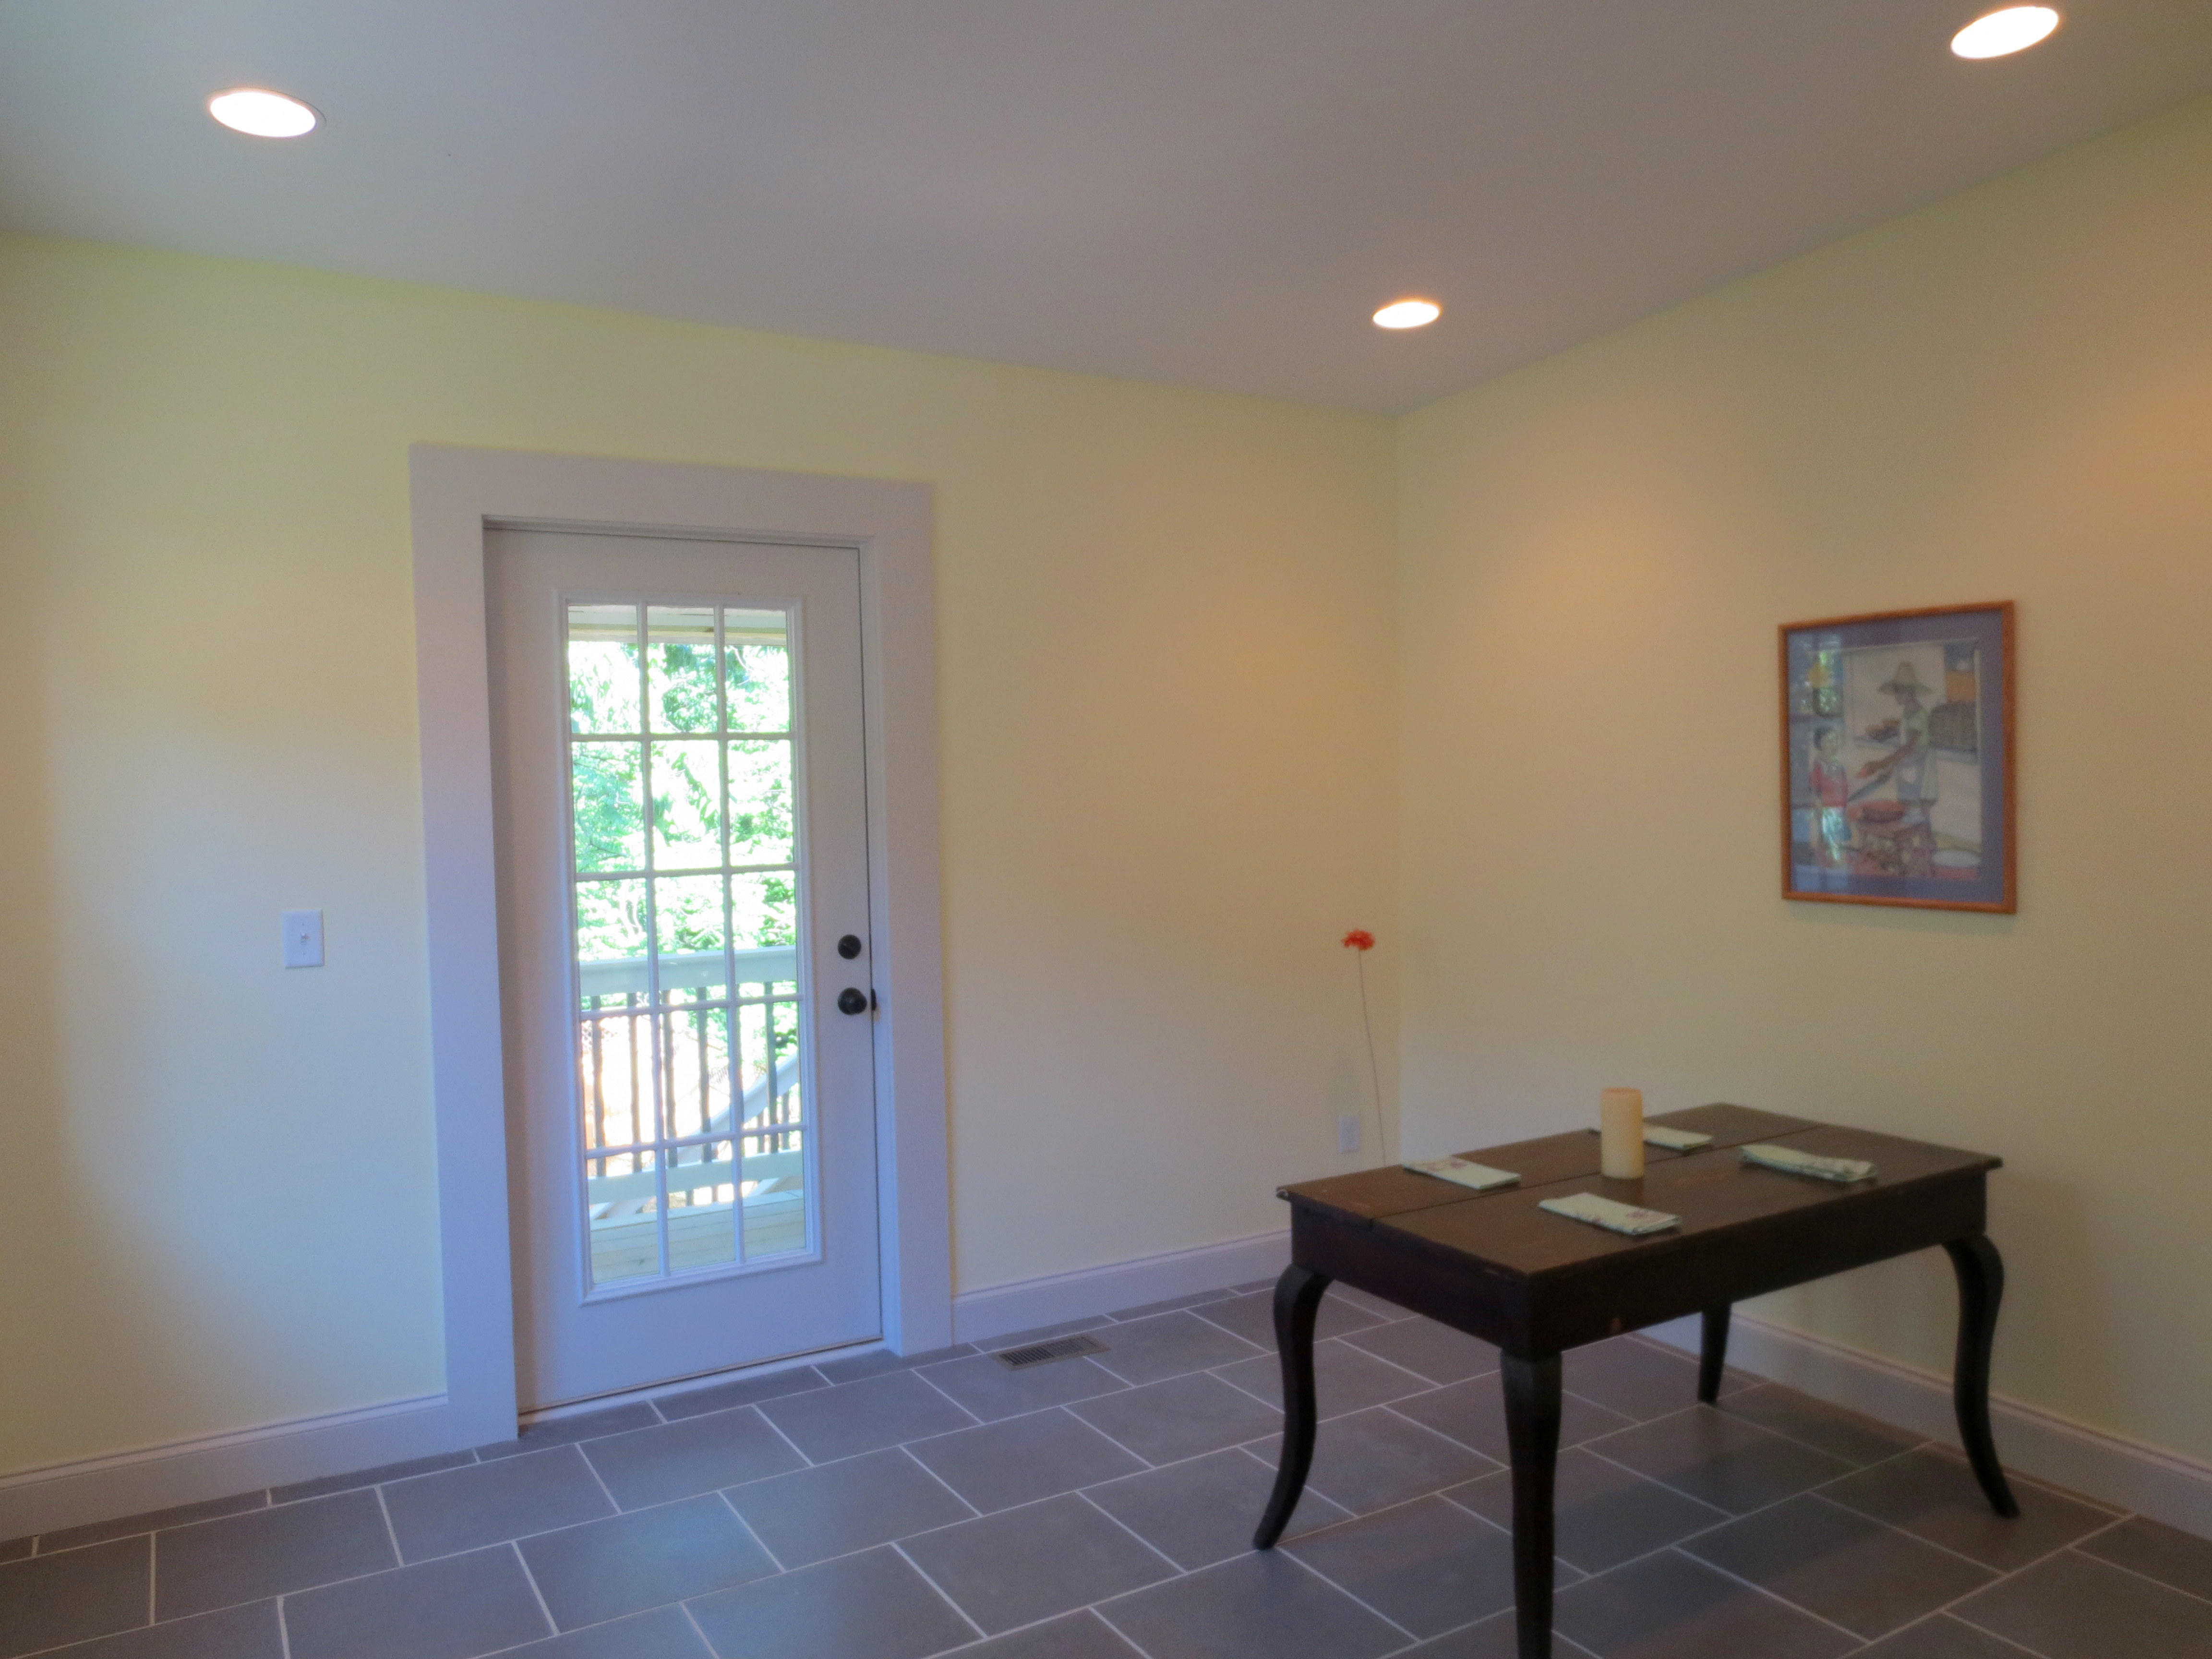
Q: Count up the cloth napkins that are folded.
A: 4